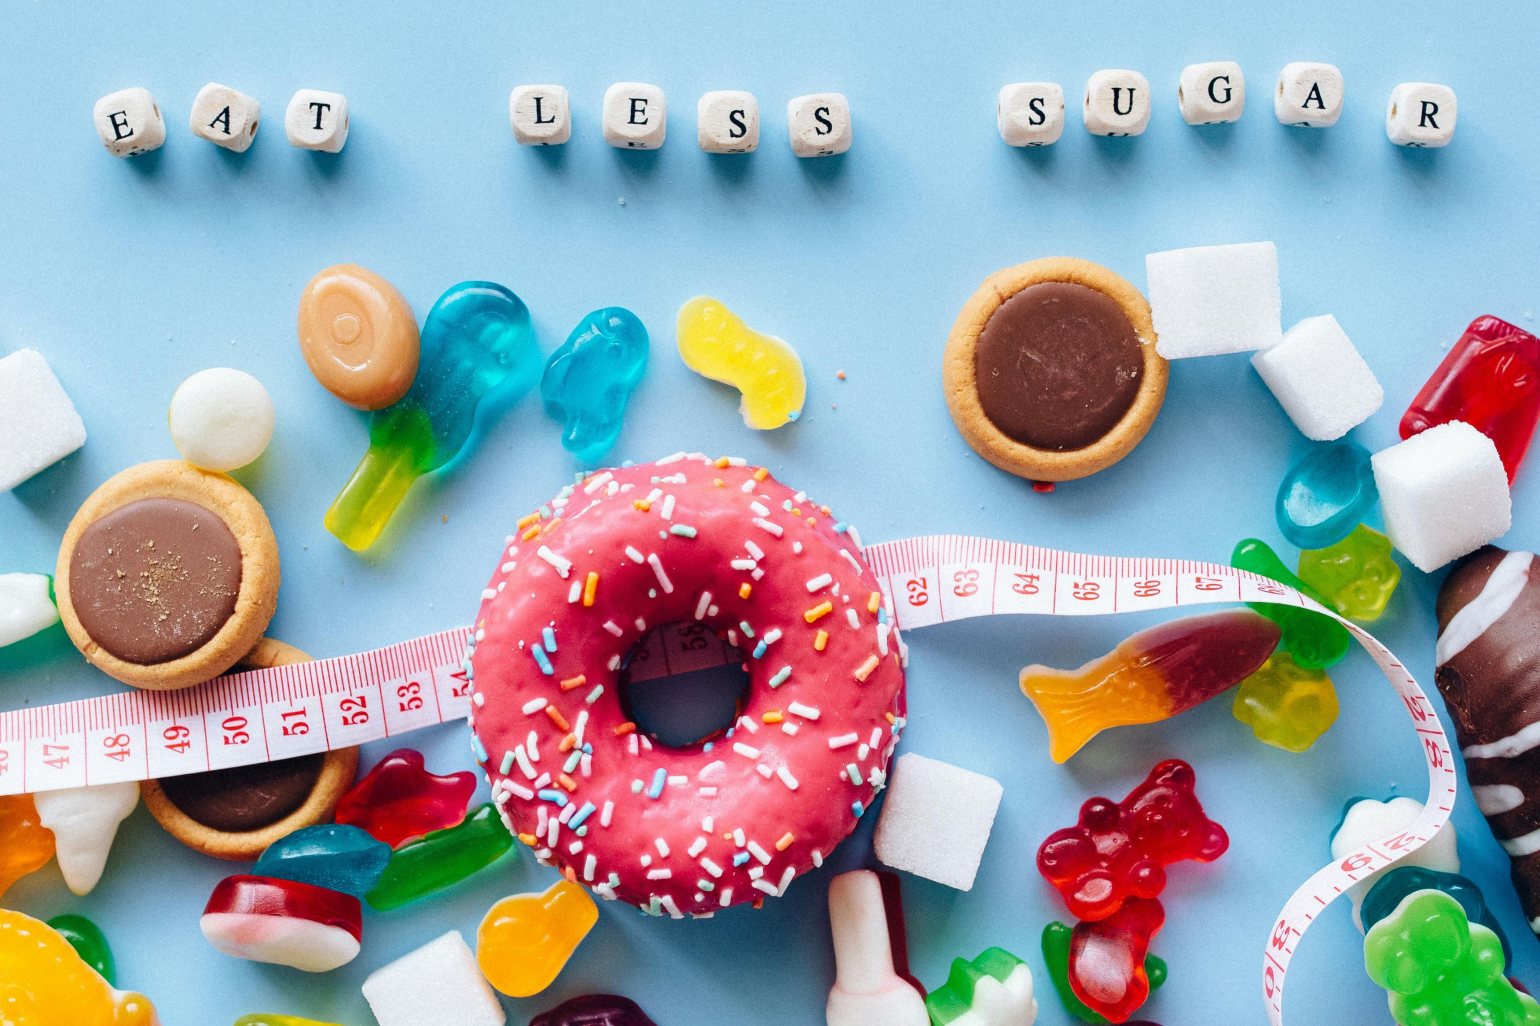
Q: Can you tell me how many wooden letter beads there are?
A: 12